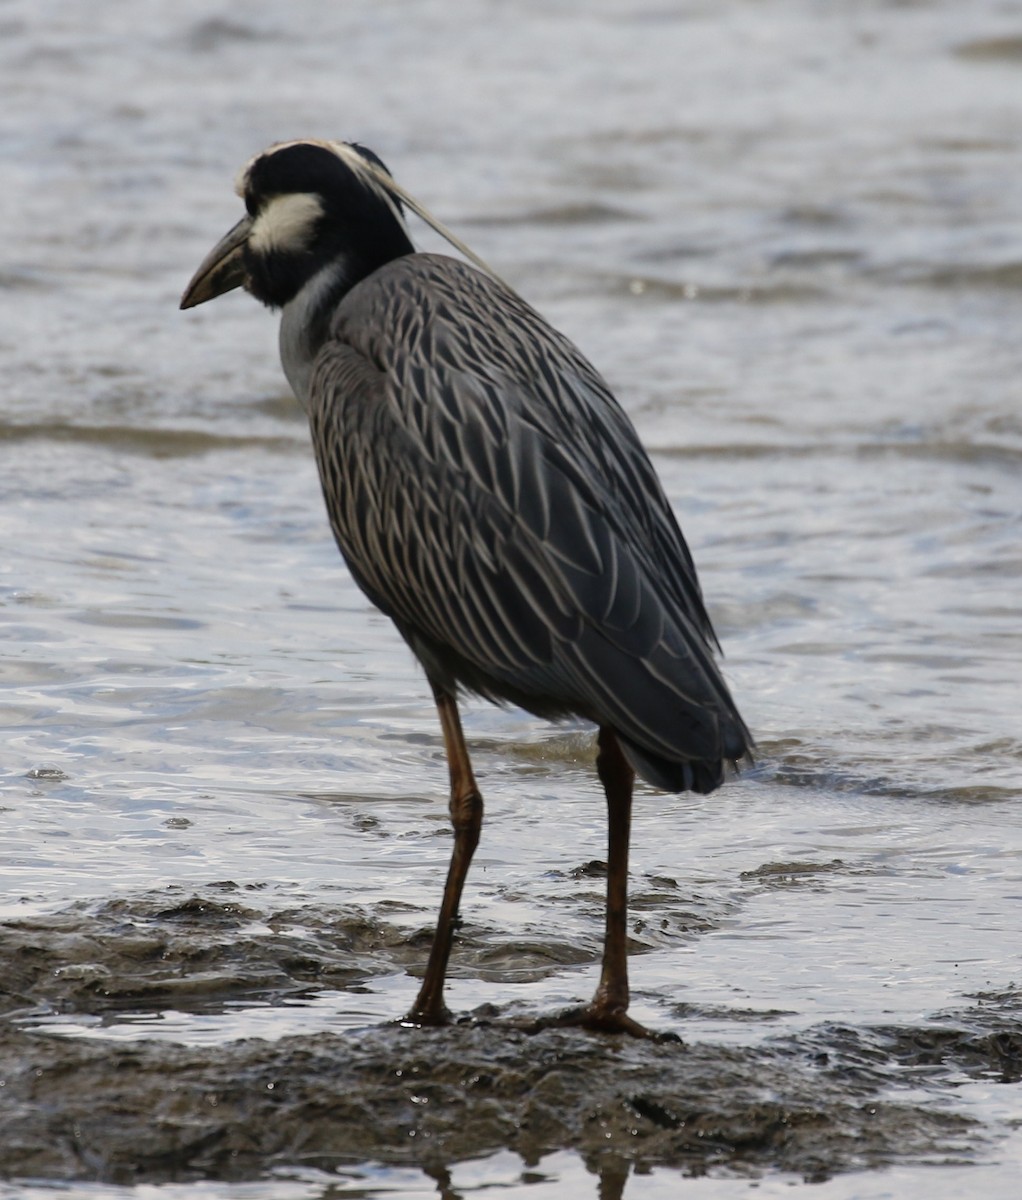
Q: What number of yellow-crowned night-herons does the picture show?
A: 1